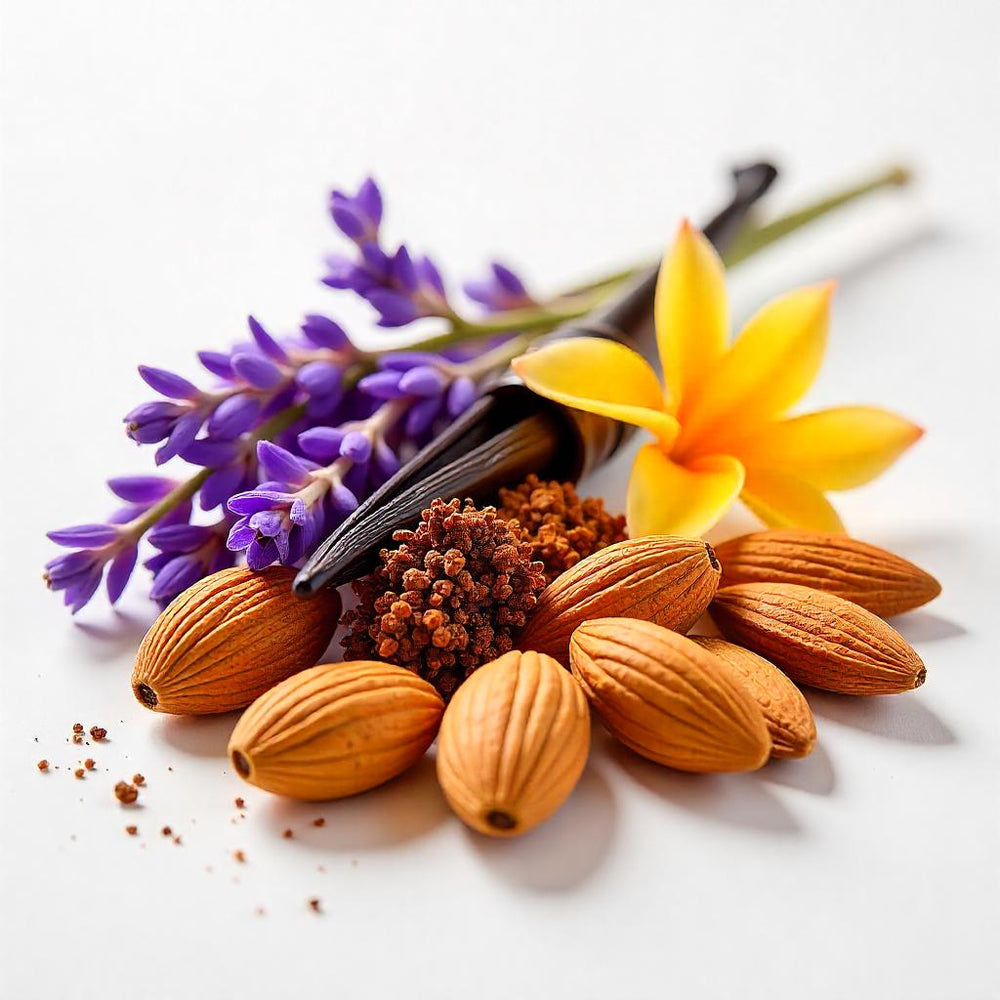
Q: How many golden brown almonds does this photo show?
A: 8